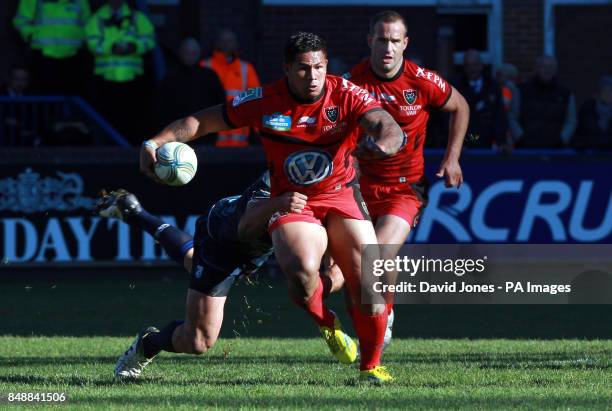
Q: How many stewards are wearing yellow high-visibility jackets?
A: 2